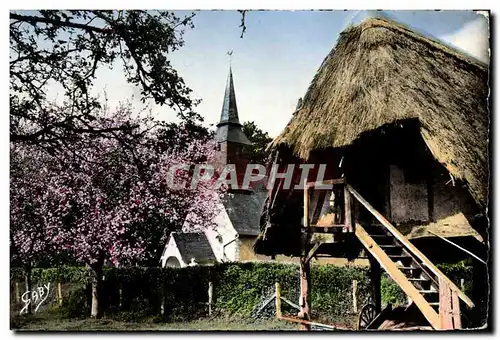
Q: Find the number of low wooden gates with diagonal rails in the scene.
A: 1